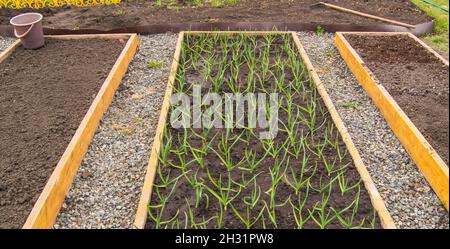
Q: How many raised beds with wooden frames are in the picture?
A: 3